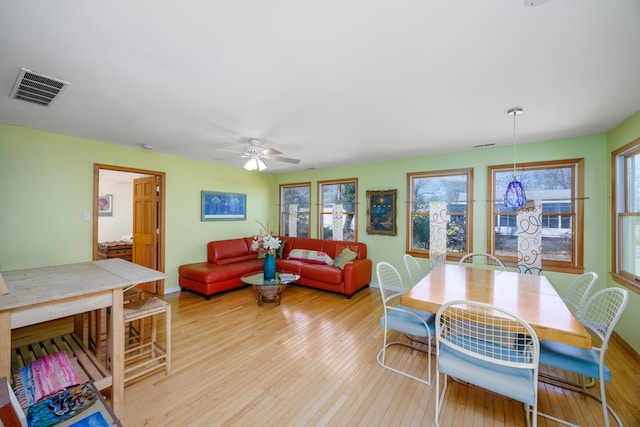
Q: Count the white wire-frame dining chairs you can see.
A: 6